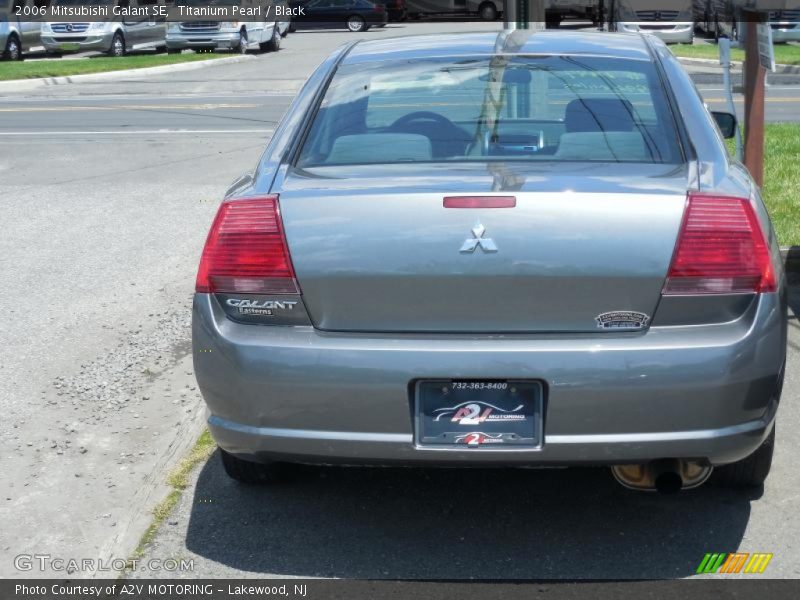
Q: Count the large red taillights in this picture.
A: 2